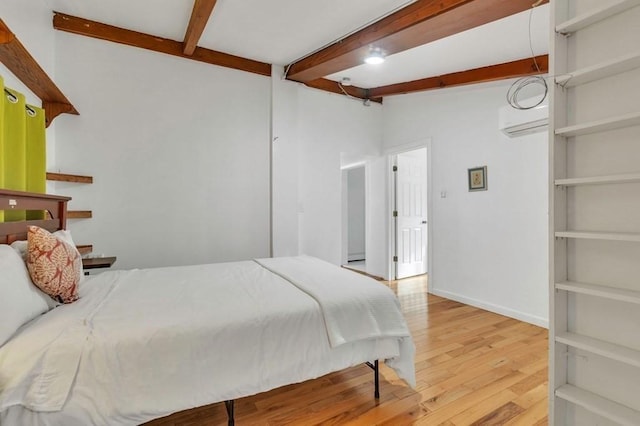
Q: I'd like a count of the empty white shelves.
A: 8